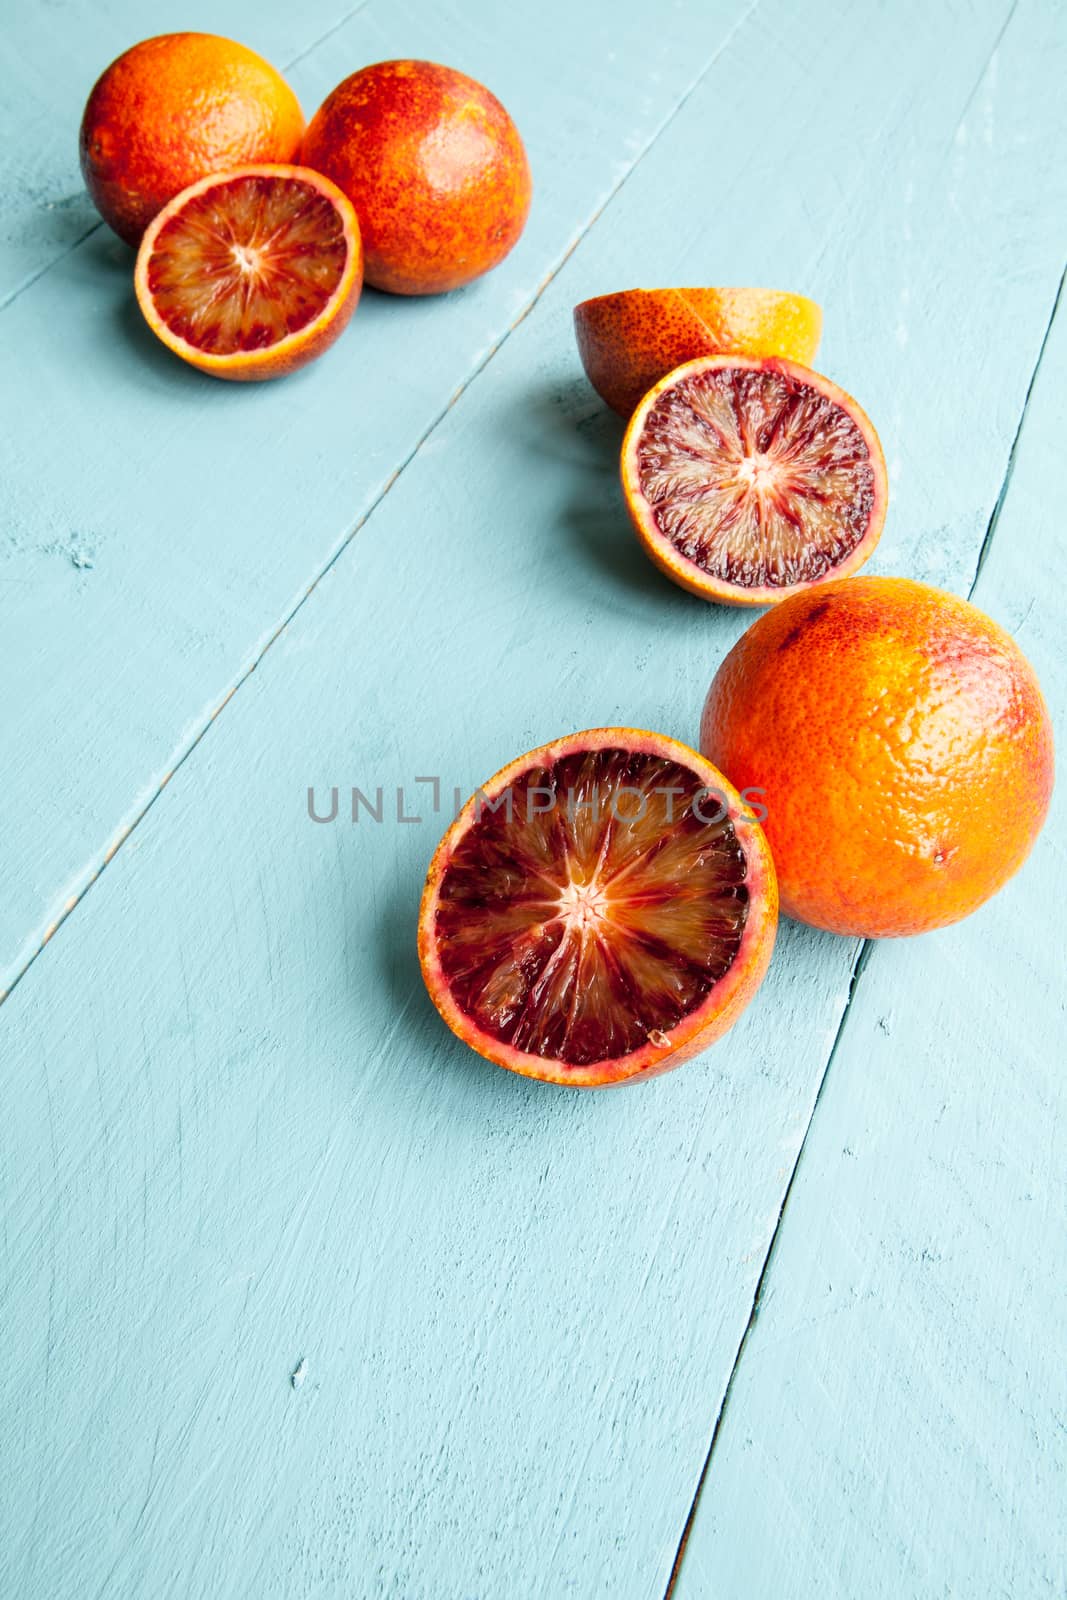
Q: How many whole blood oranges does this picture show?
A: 3